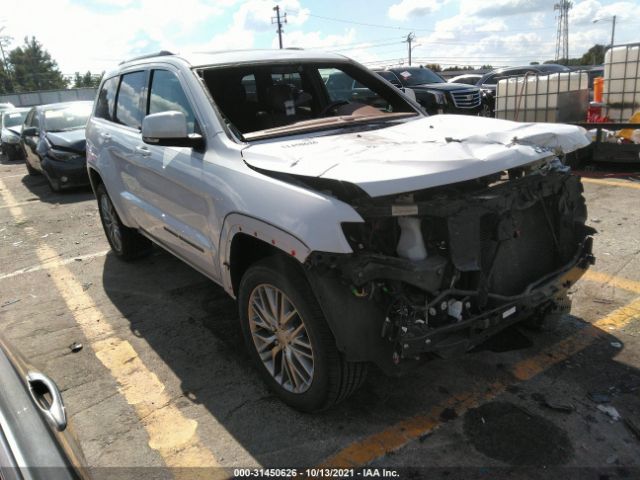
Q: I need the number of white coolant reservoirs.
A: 1